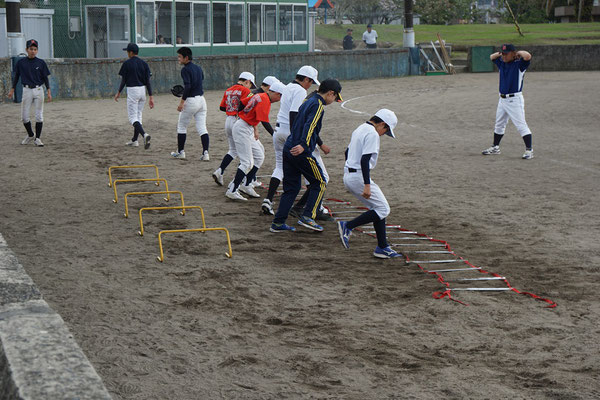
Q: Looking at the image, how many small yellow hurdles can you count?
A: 5